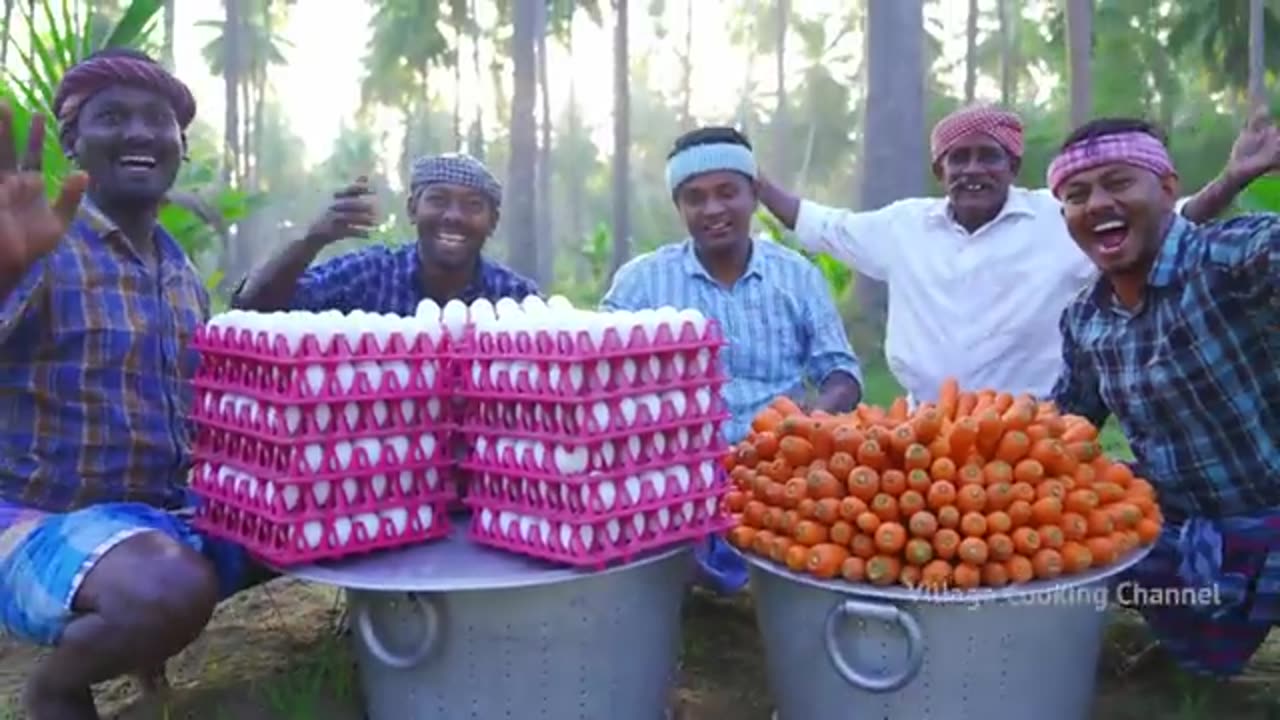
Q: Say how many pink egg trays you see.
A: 12